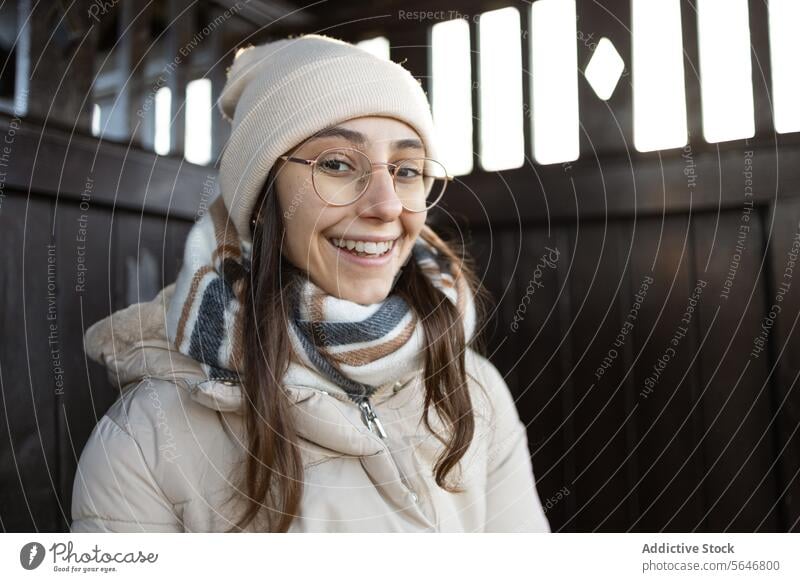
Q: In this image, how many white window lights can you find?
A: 11